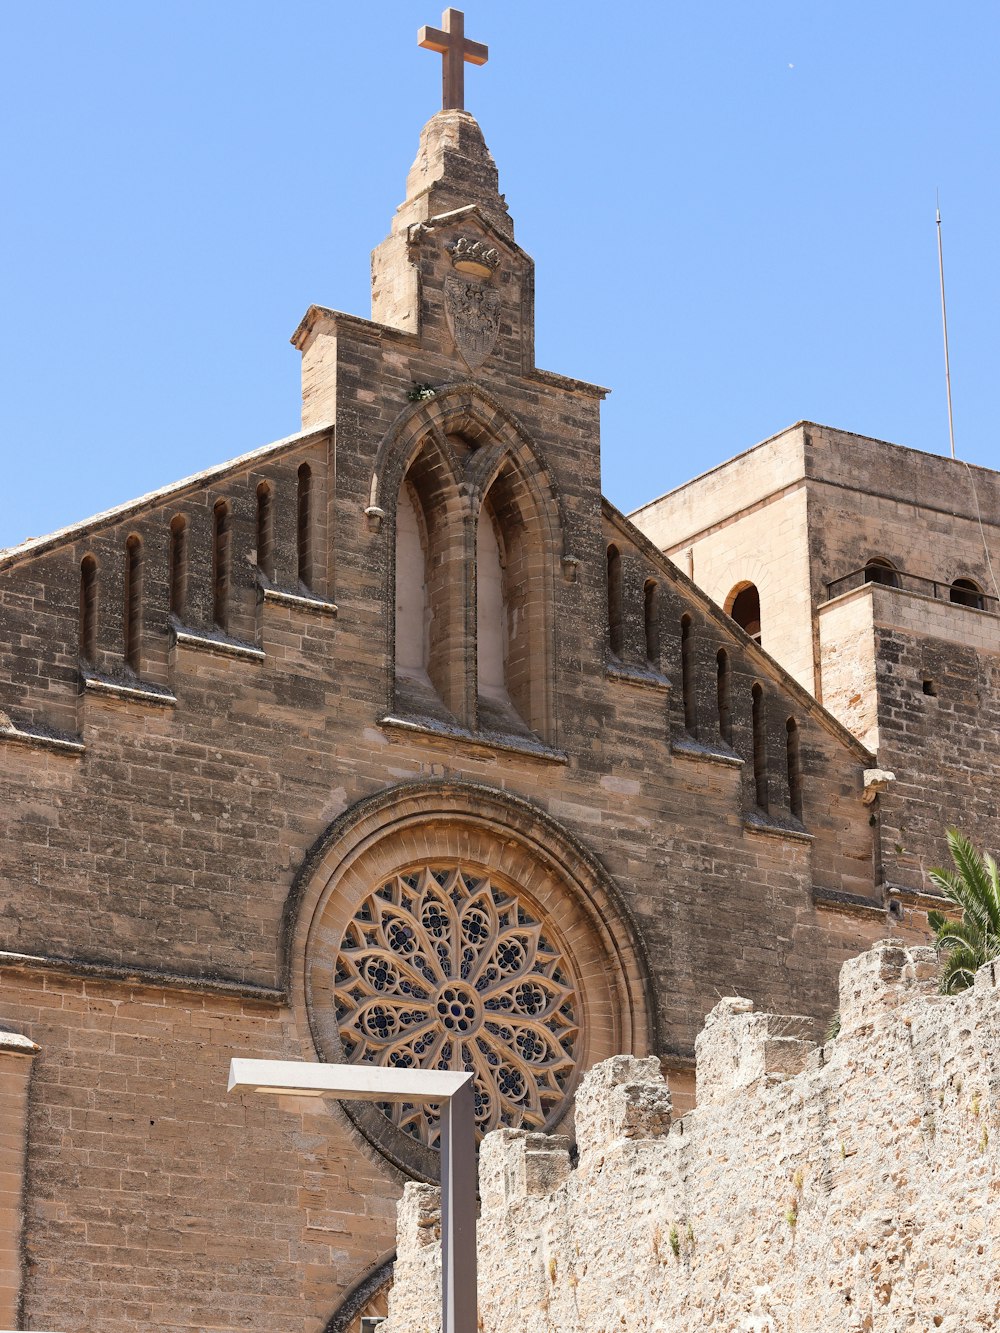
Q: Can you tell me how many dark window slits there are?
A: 12